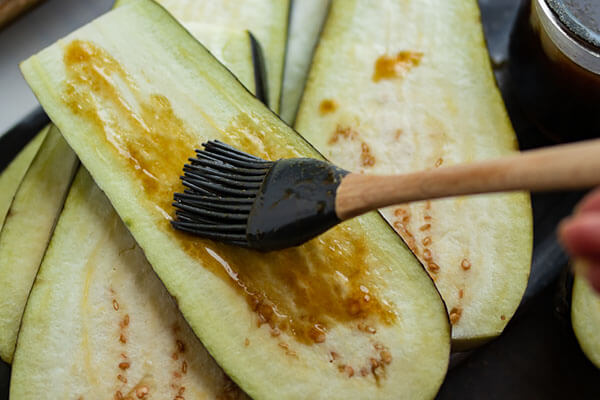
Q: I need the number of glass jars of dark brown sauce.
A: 1